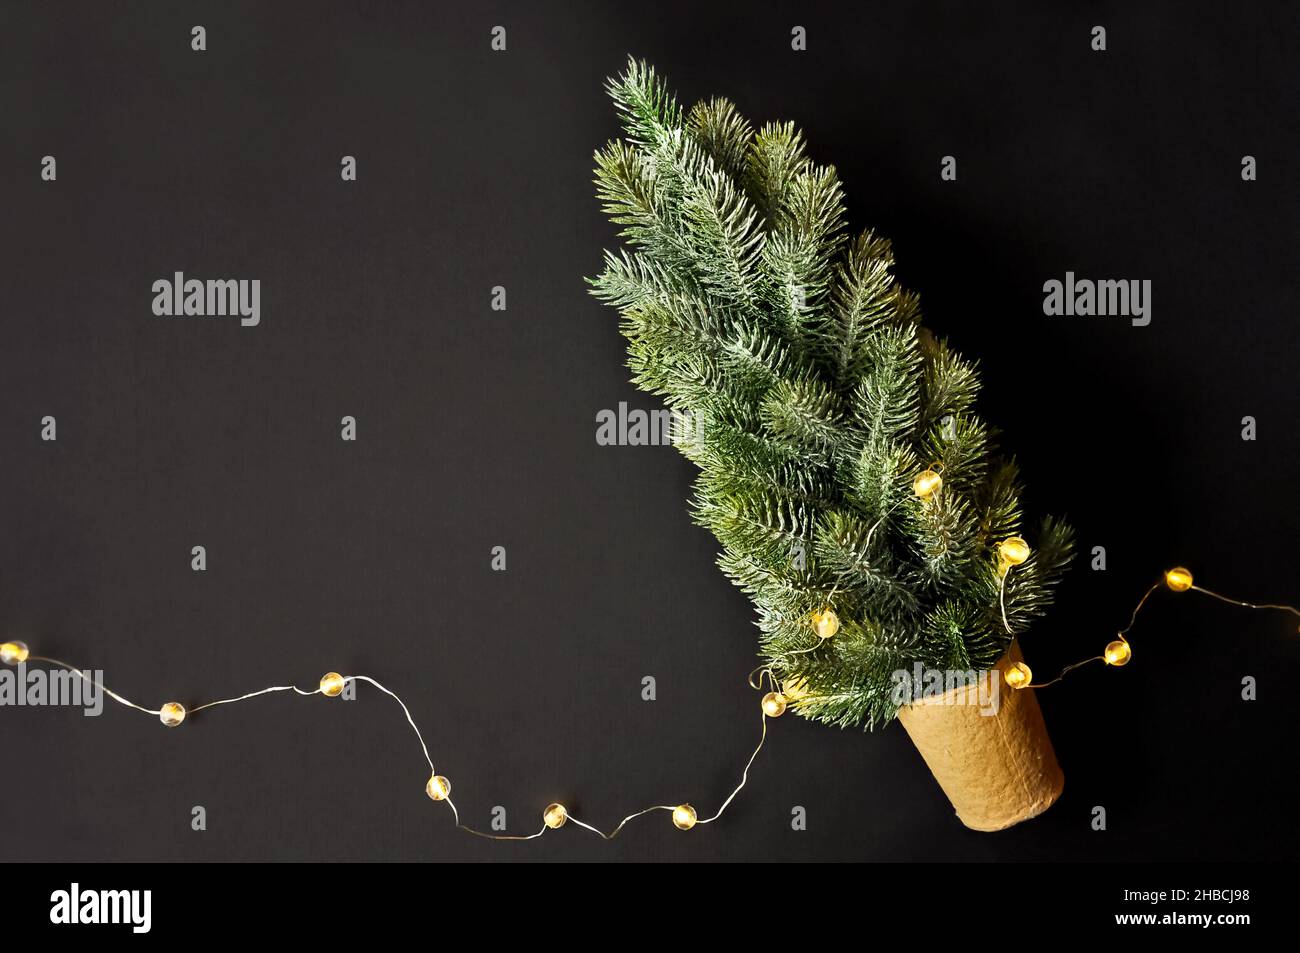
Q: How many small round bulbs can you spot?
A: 14